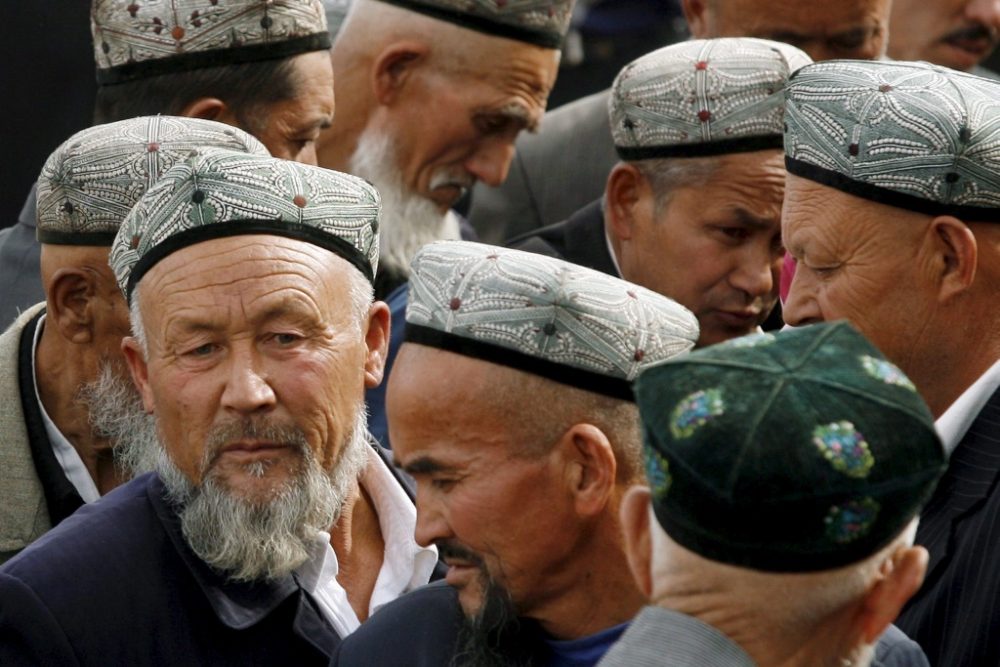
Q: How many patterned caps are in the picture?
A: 8